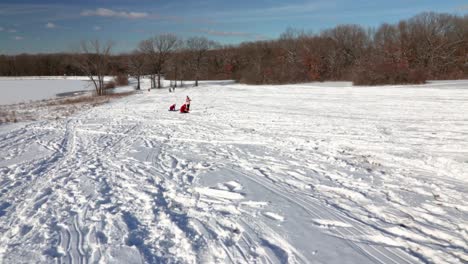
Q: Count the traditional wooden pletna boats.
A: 0